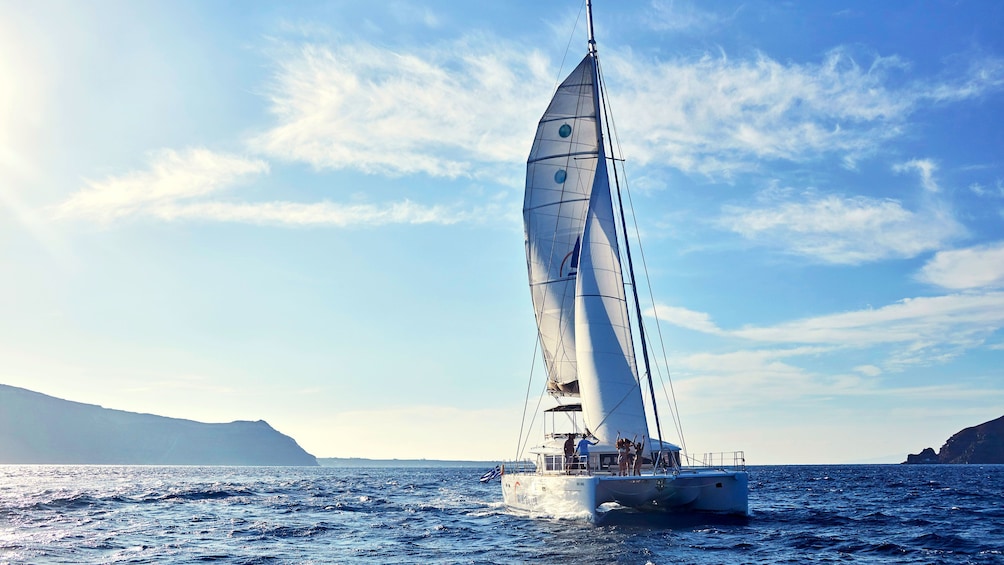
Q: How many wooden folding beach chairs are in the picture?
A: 0